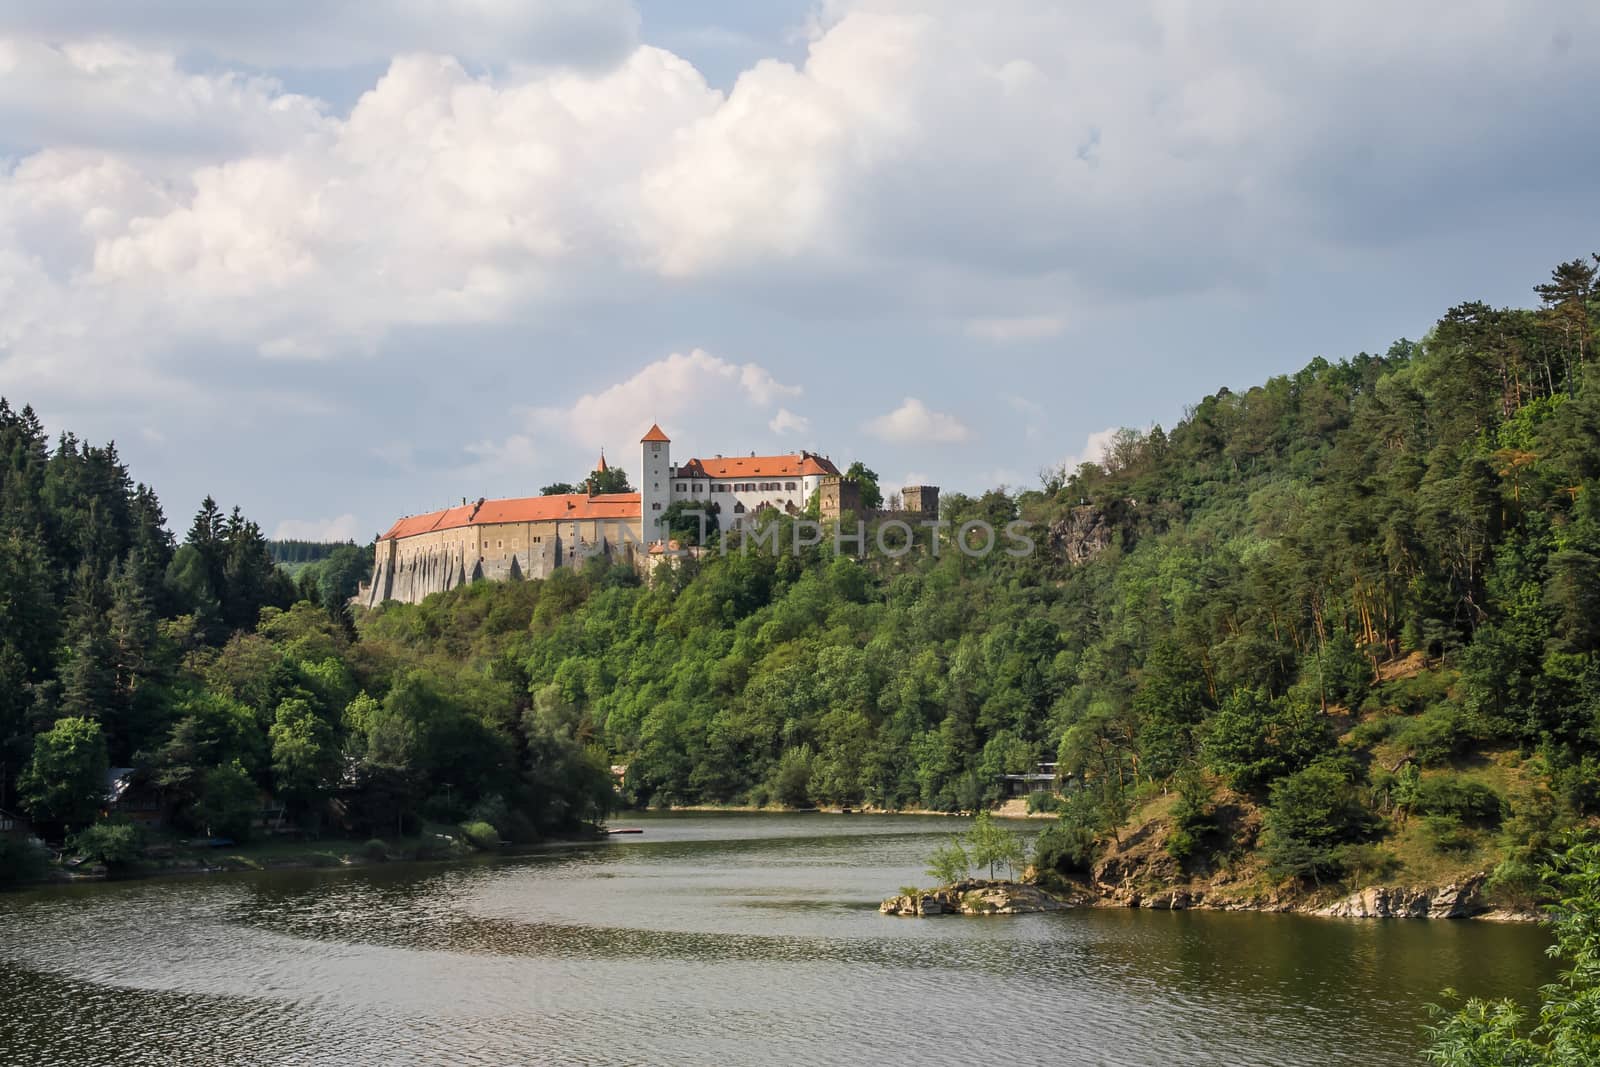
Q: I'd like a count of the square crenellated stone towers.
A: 2